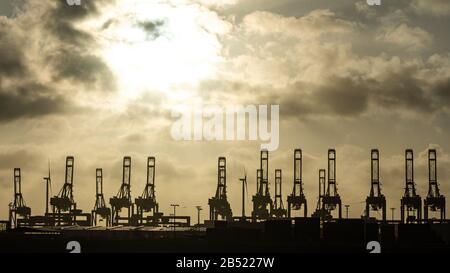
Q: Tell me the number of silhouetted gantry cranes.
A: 15